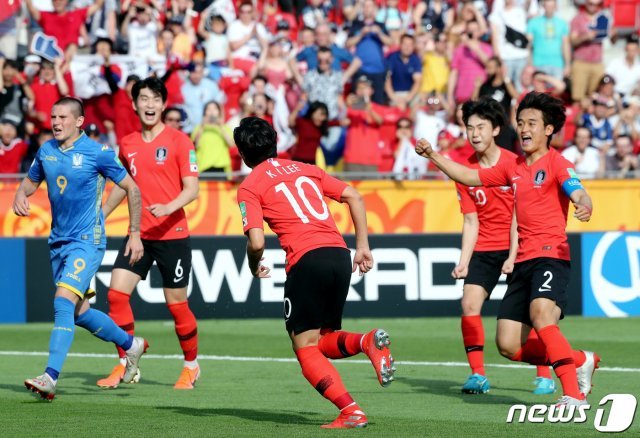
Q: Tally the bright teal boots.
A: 2